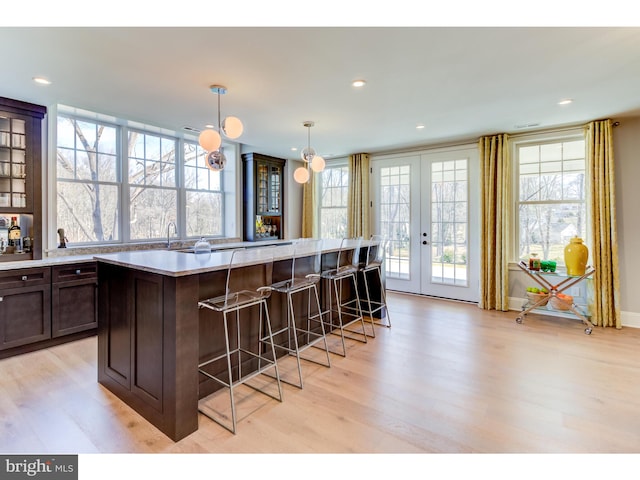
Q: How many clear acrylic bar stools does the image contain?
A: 4